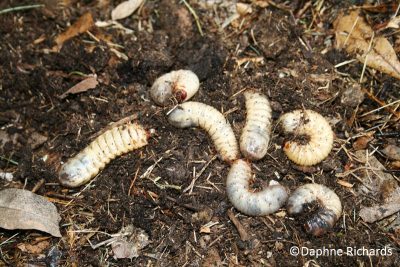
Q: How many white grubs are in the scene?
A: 7